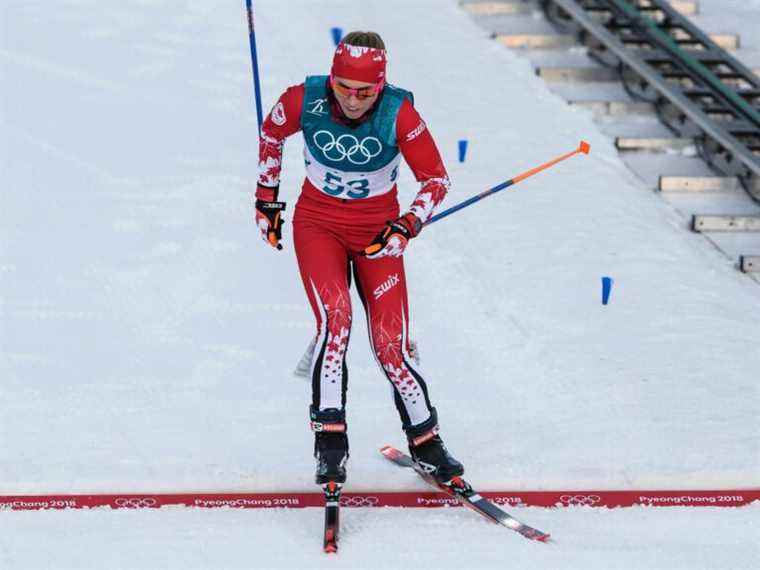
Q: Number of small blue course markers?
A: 3